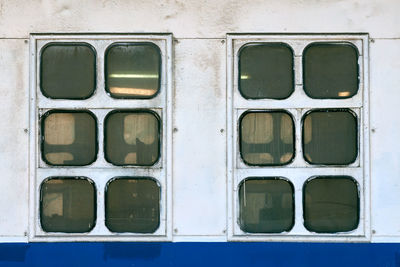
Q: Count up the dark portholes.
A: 12